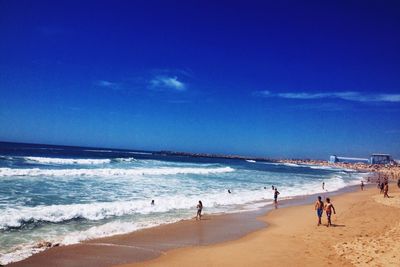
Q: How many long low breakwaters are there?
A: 1